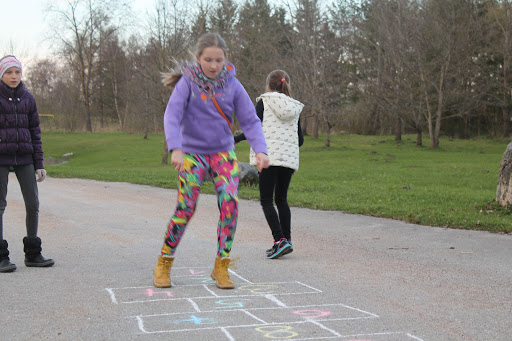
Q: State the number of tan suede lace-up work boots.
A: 2